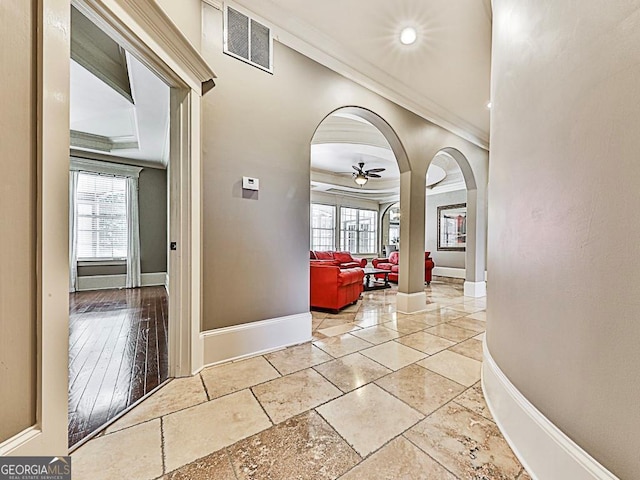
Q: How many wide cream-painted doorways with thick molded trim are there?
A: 1